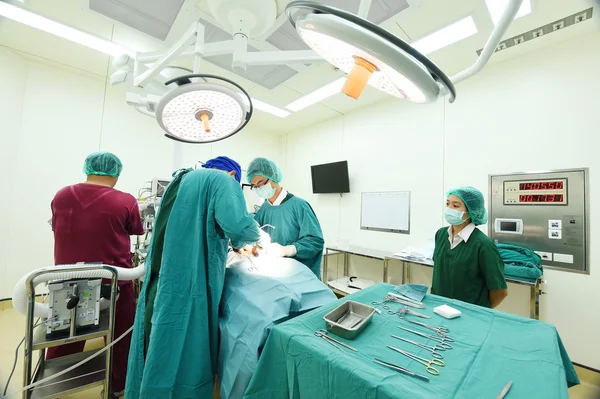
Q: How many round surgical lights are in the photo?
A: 2